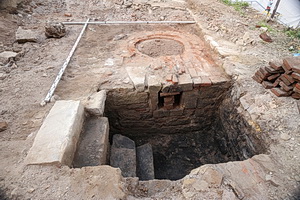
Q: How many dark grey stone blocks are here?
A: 3